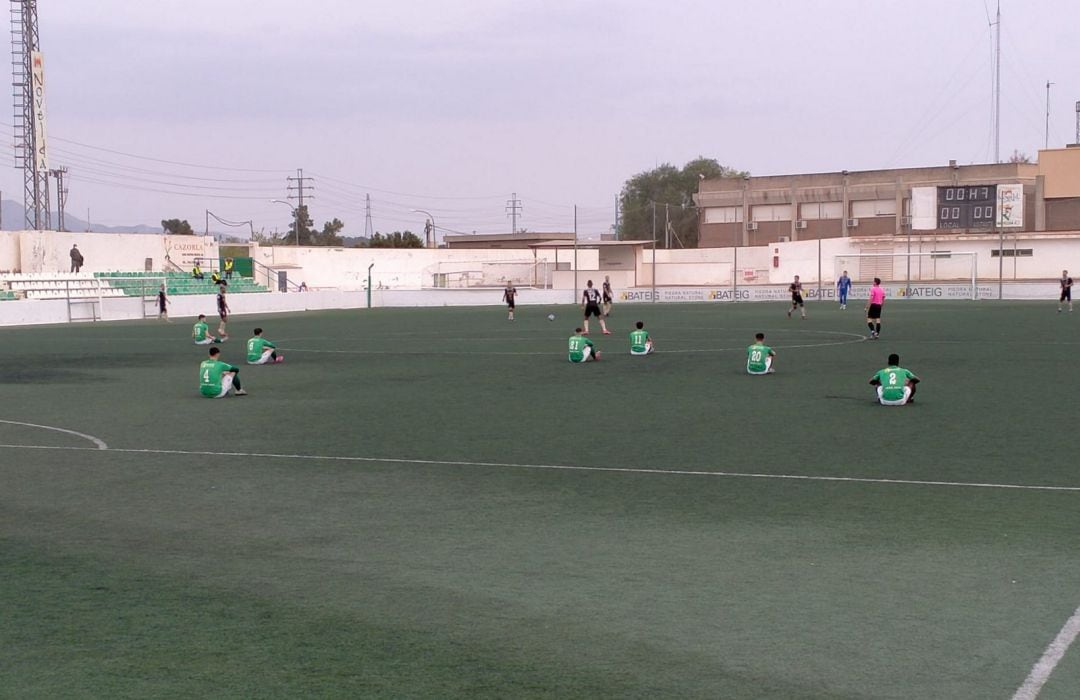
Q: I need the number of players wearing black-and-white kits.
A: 7